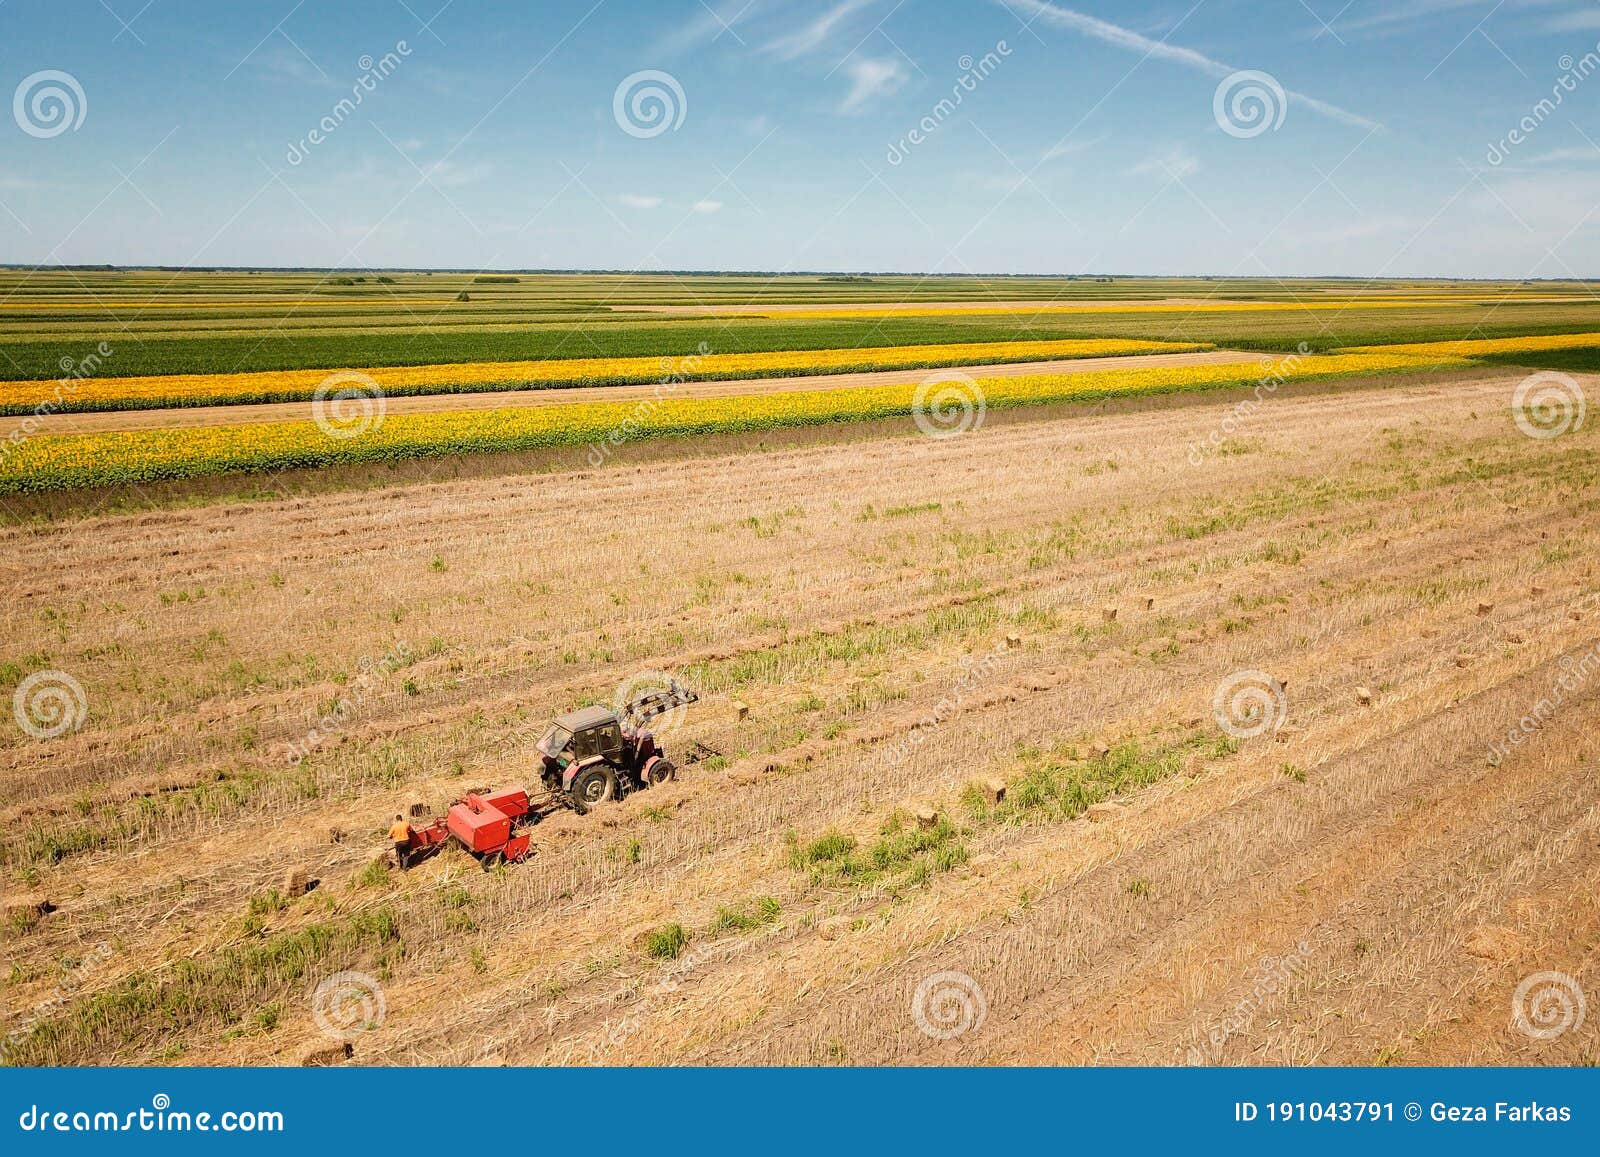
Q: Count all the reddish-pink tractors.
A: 1